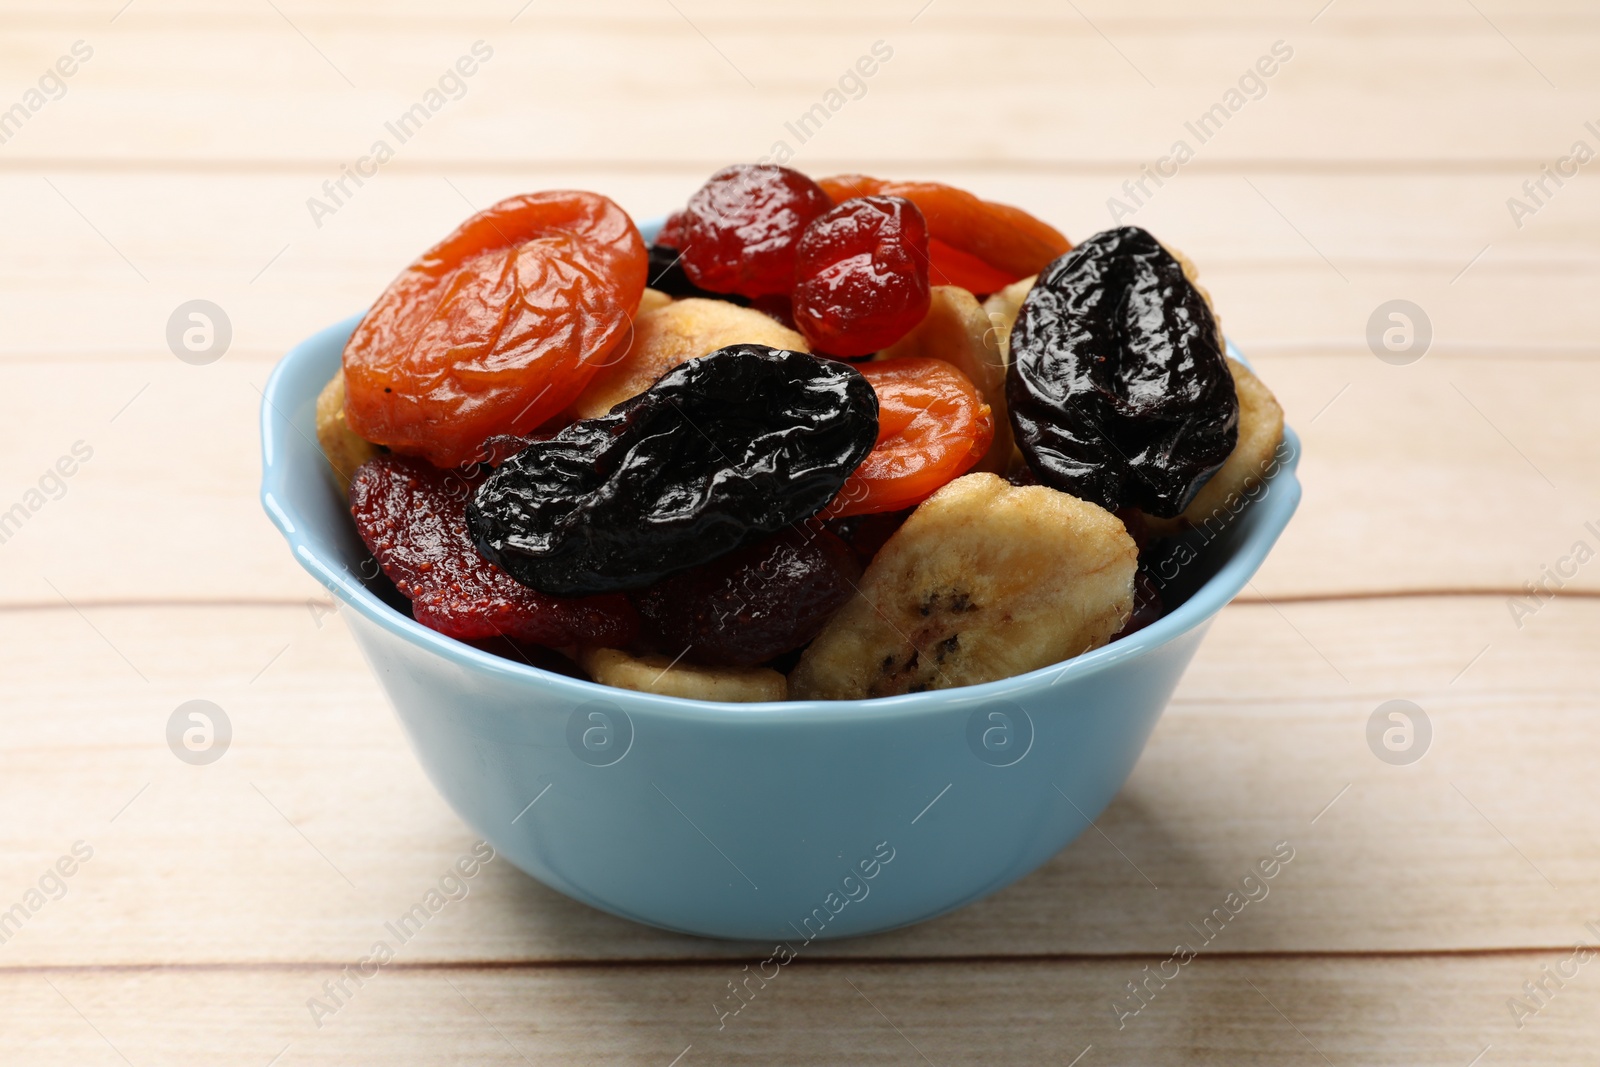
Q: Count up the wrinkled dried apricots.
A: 3